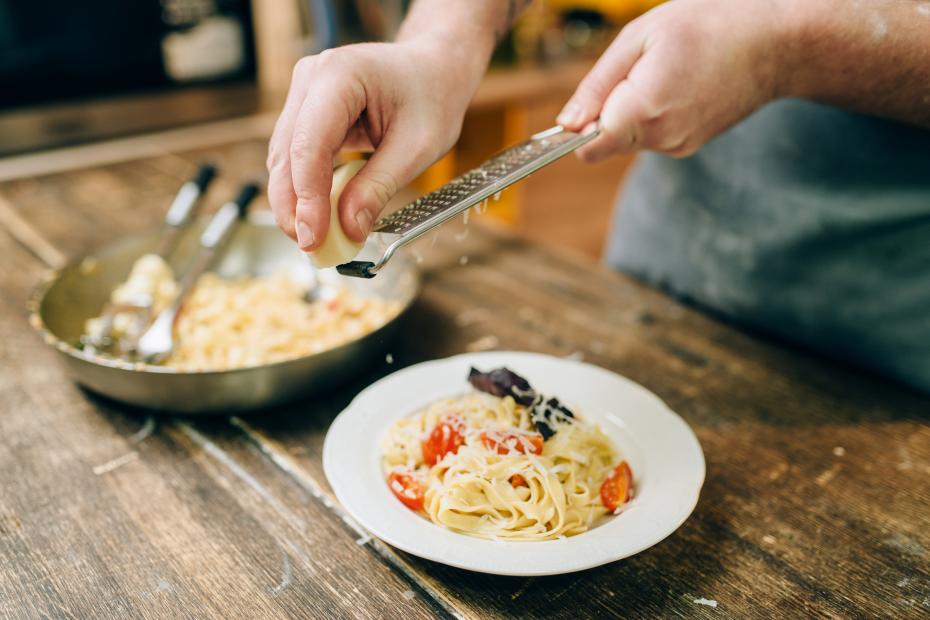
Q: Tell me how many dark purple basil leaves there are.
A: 2